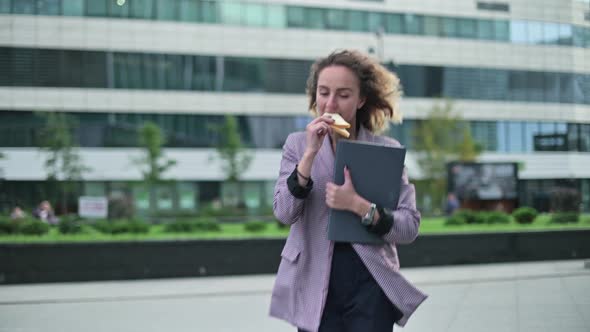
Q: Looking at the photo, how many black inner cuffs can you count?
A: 2